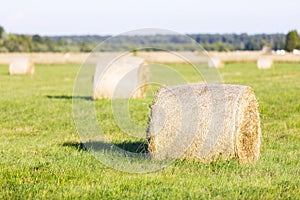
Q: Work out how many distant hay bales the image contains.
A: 4